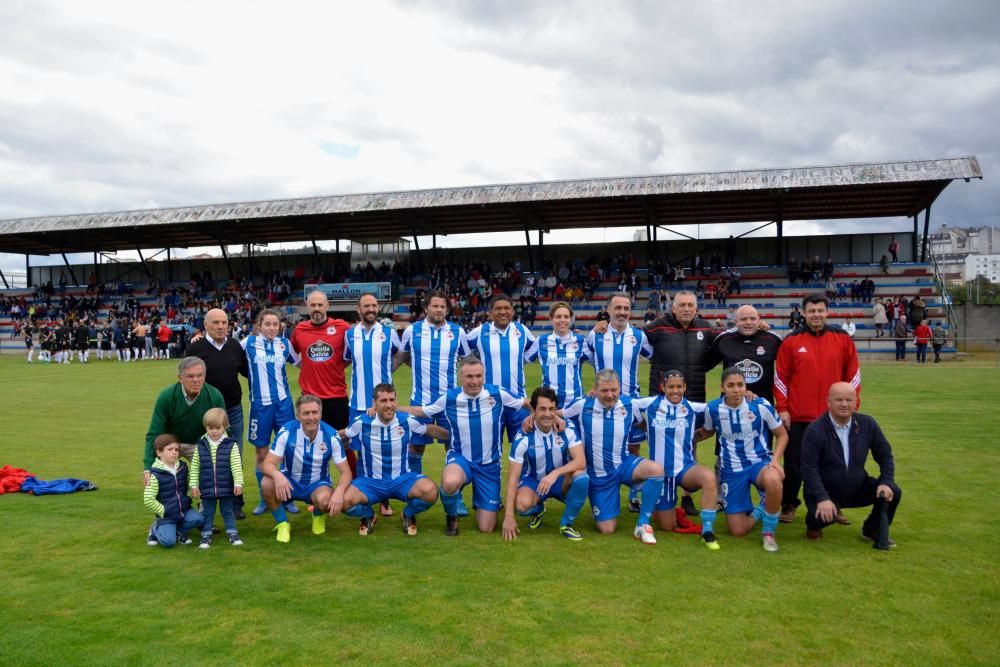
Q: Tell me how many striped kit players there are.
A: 13